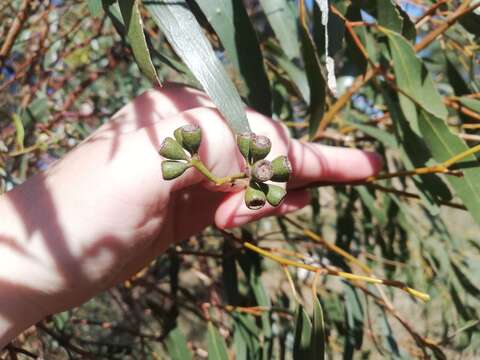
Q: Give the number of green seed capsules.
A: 10